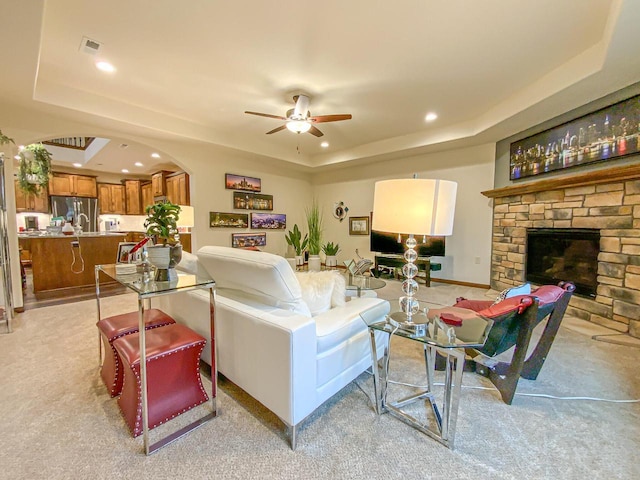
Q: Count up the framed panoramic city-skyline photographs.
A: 6